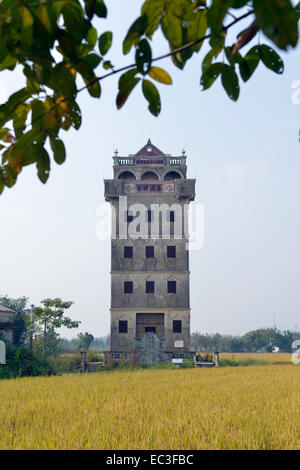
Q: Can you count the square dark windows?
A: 11